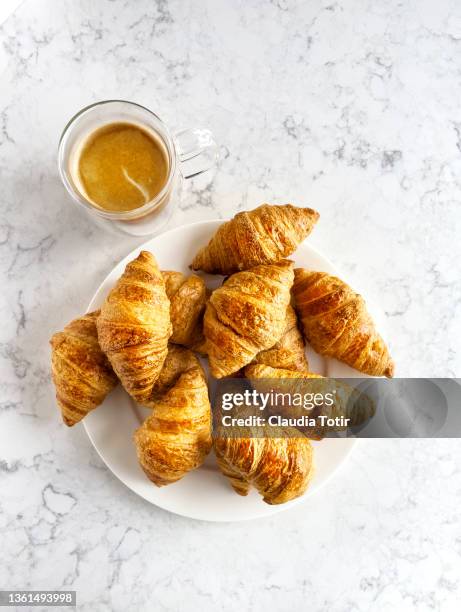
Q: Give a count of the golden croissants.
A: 11